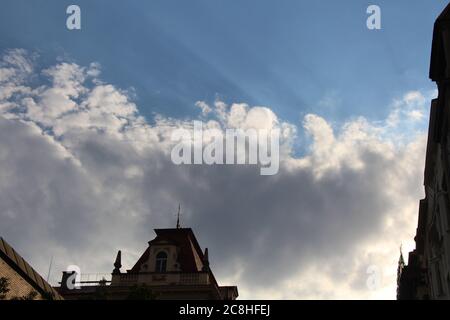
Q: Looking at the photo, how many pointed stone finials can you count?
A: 2